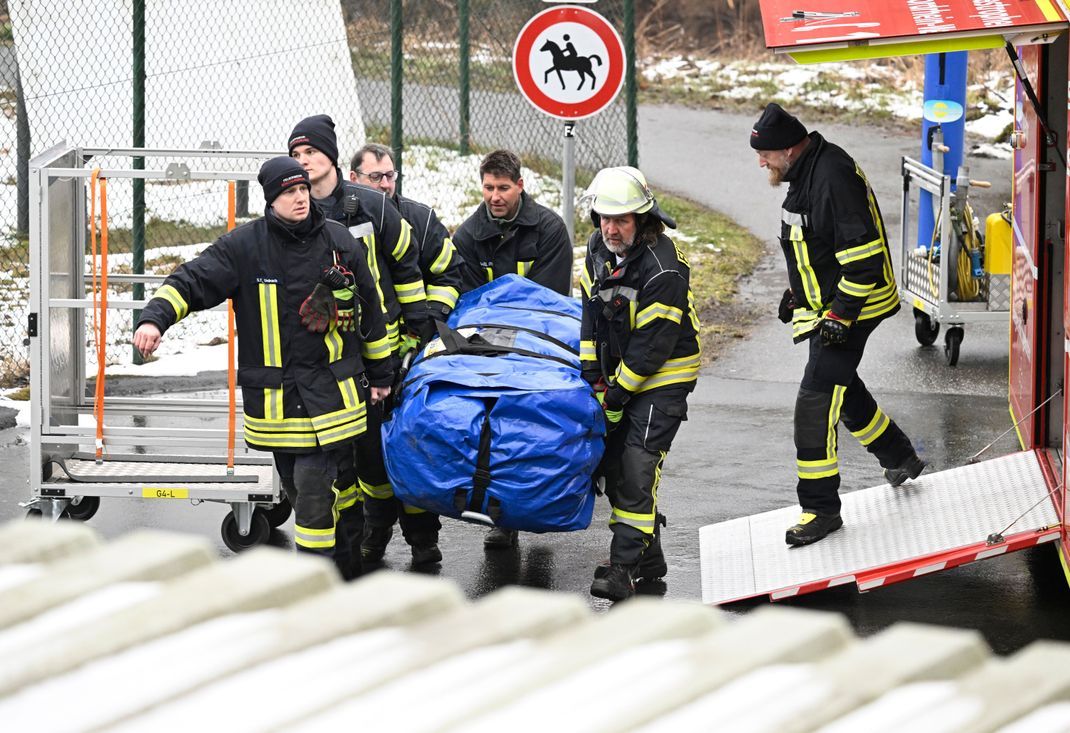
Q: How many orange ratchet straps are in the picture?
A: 2